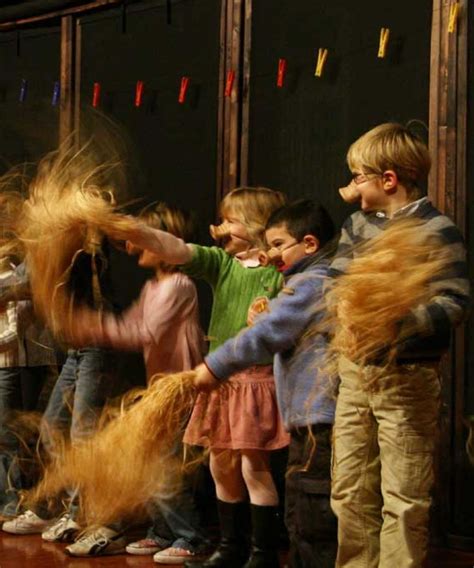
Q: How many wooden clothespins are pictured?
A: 10